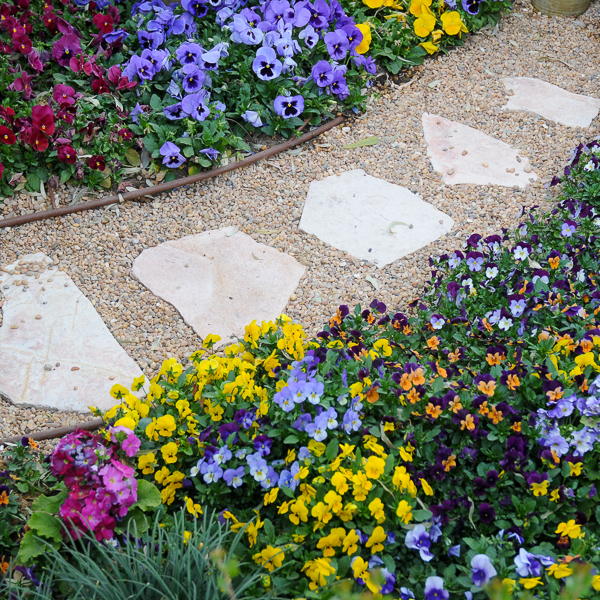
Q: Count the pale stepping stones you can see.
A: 5